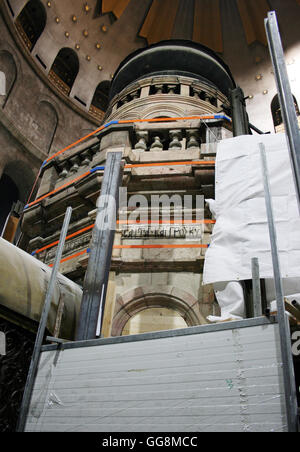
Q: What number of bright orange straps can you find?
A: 4